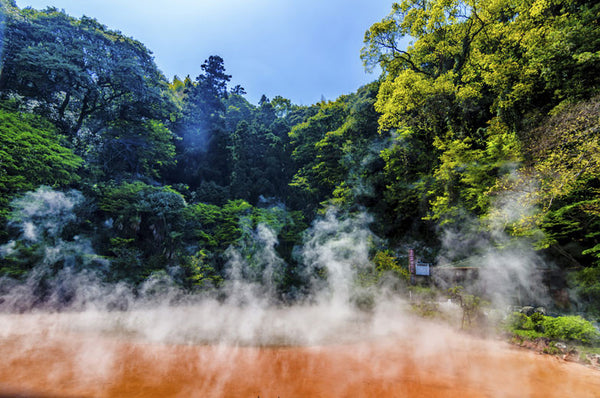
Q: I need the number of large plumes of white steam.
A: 4